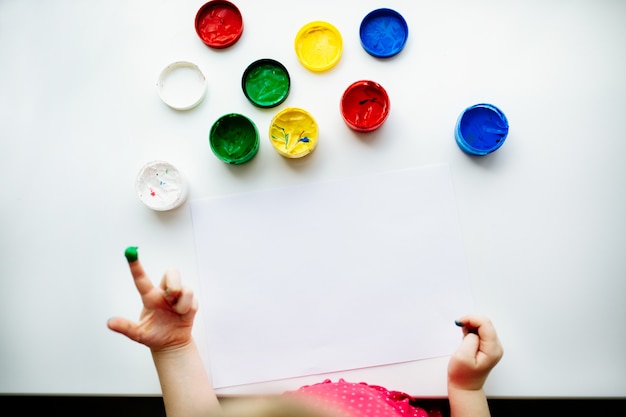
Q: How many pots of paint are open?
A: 5